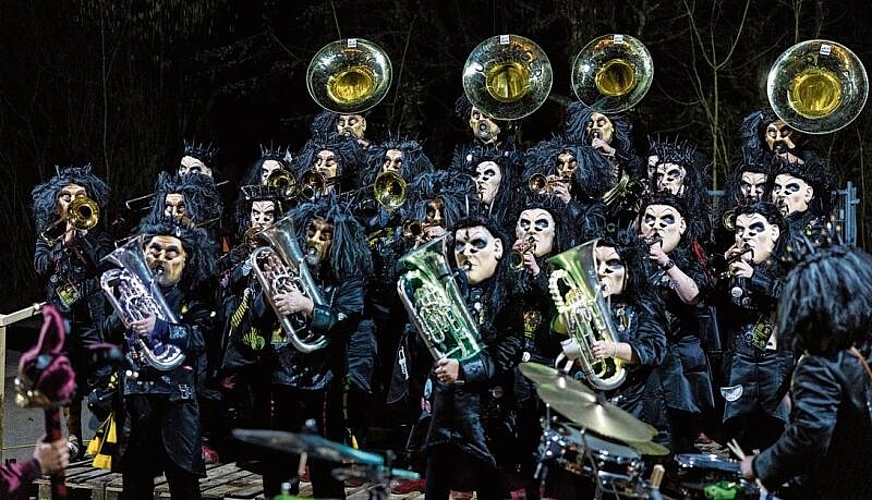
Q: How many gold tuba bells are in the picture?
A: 4